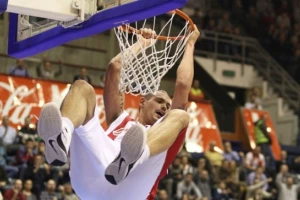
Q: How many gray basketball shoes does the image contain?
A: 2